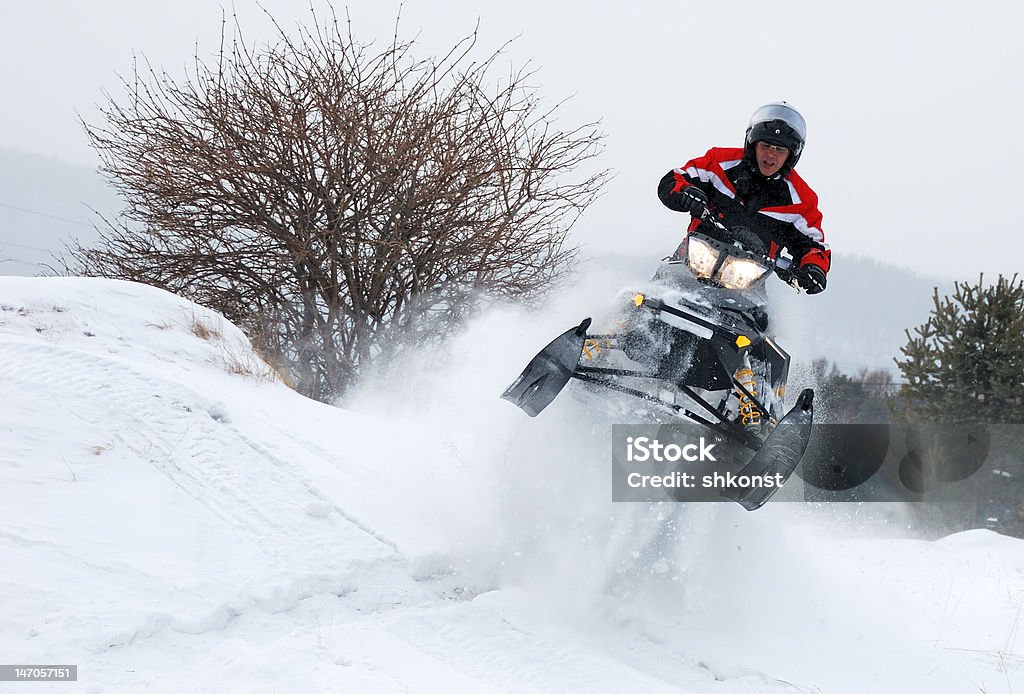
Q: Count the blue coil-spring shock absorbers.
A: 0